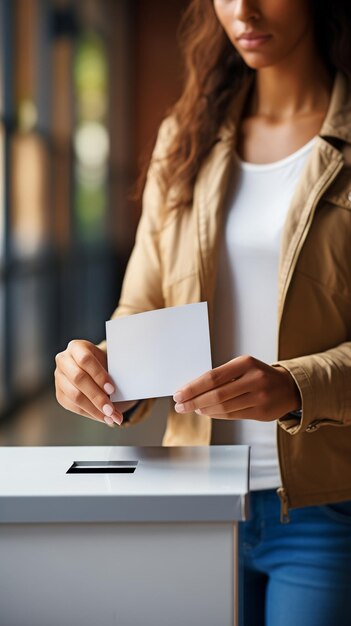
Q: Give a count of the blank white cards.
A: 1